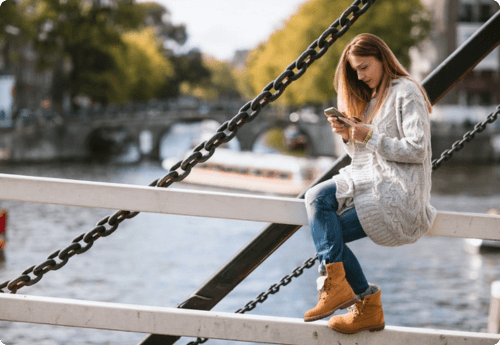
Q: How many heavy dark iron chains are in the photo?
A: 2